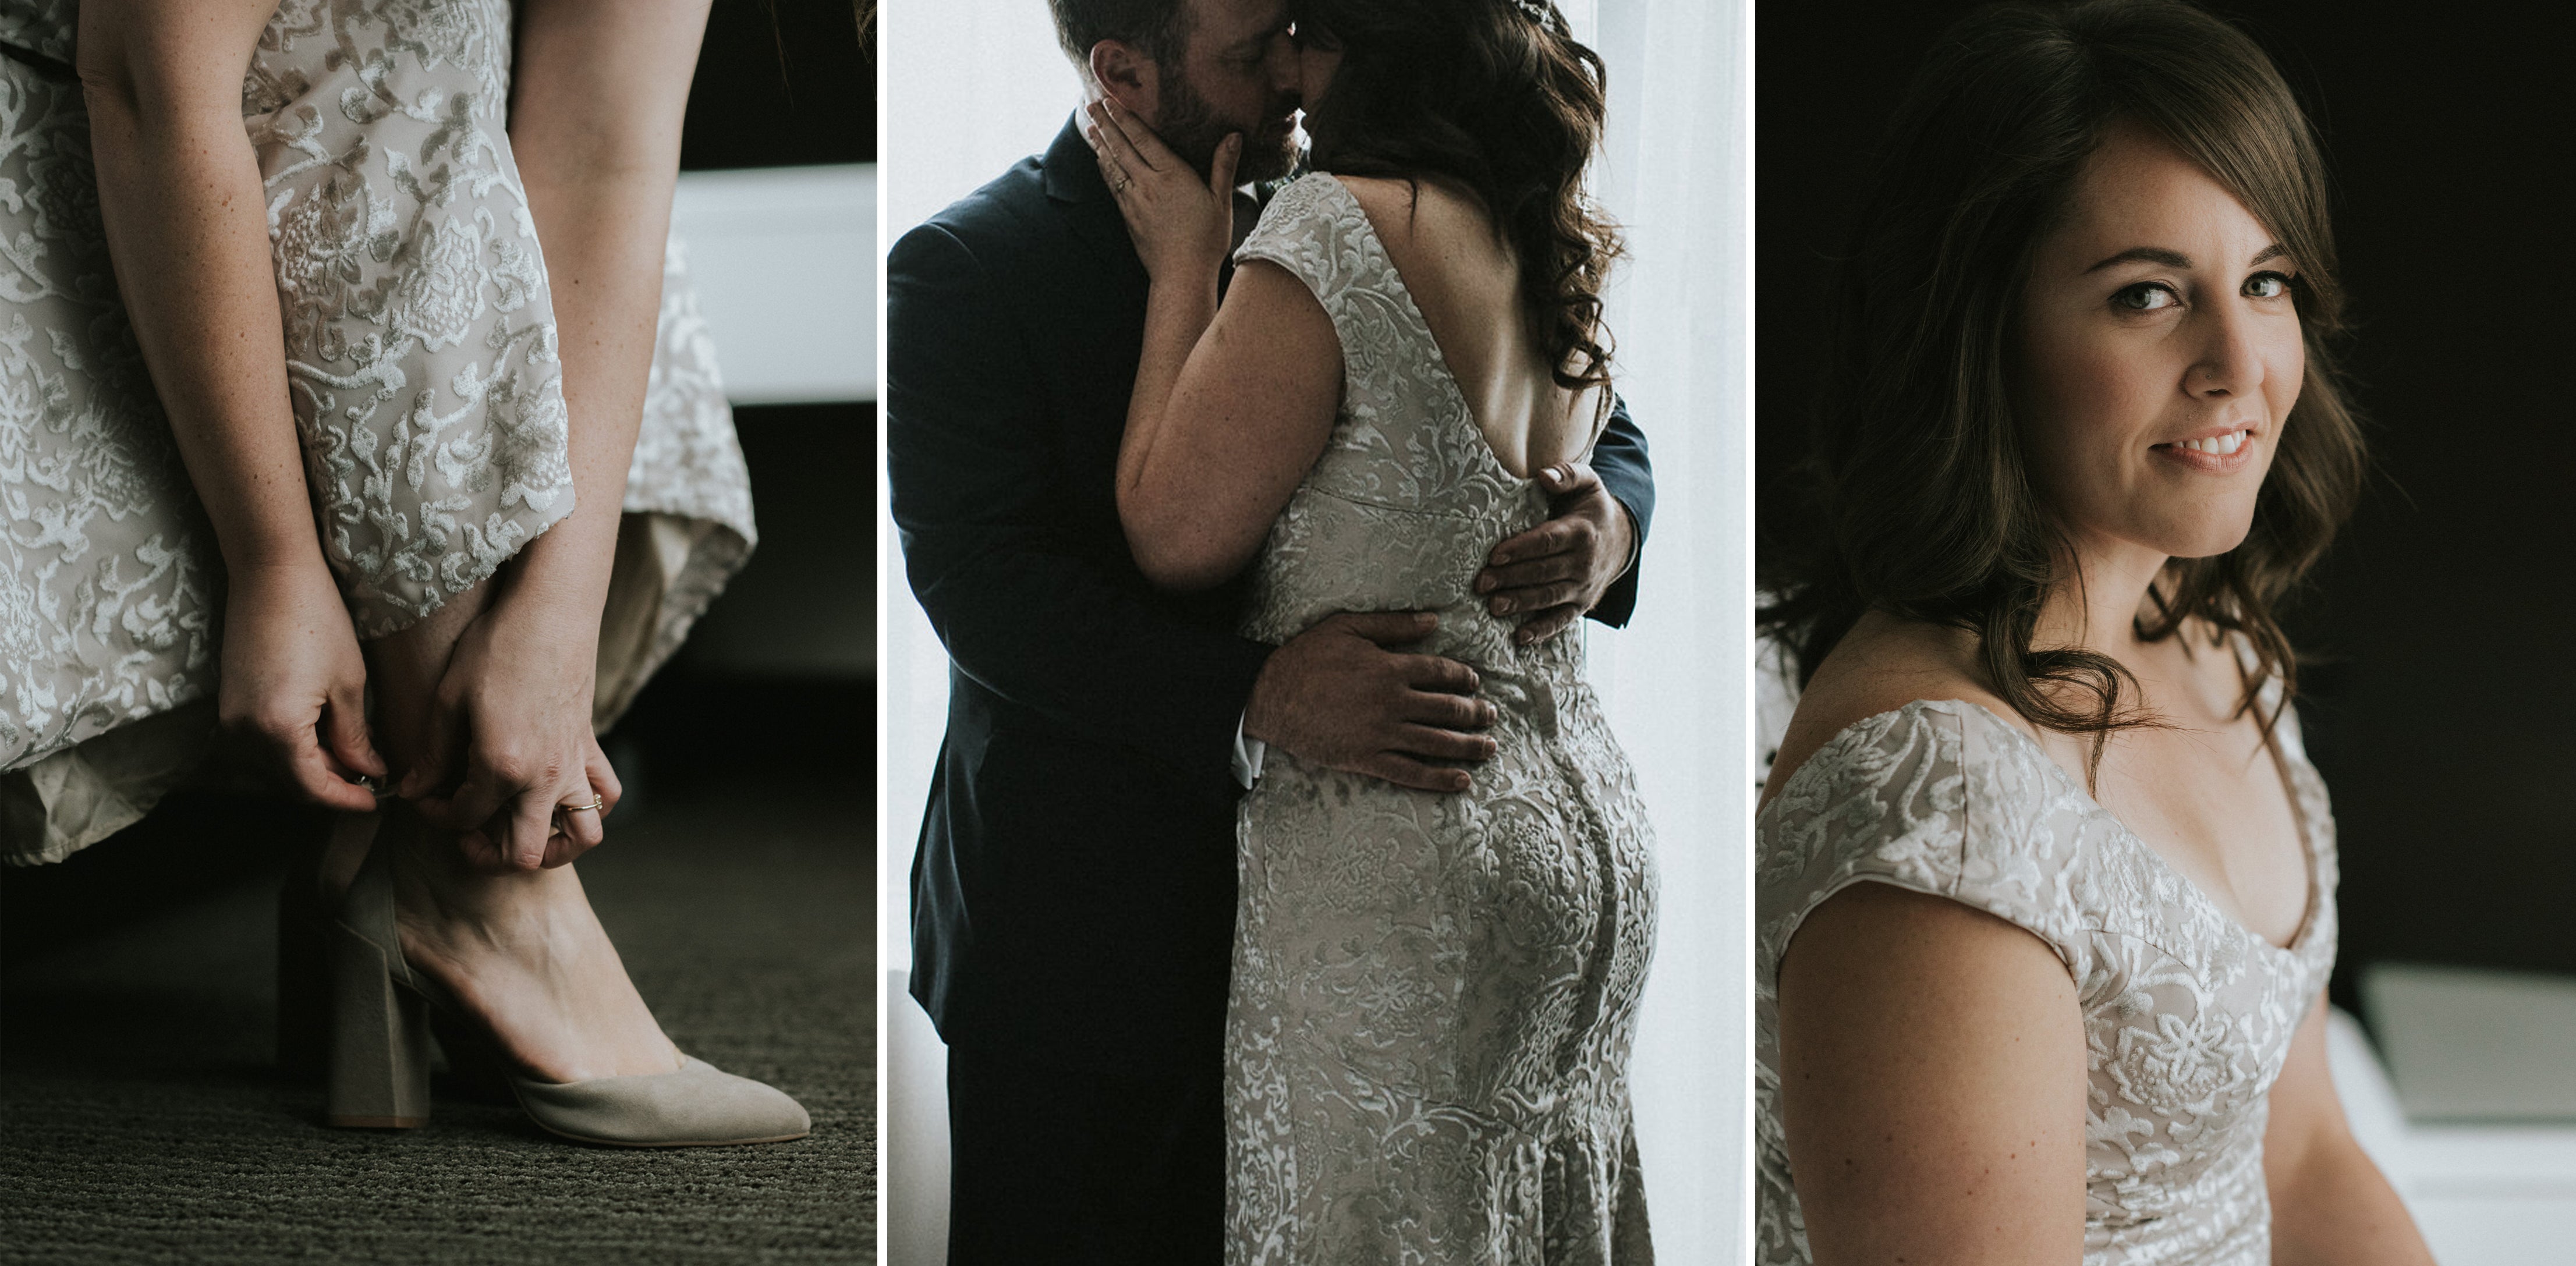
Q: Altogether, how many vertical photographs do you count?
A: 3